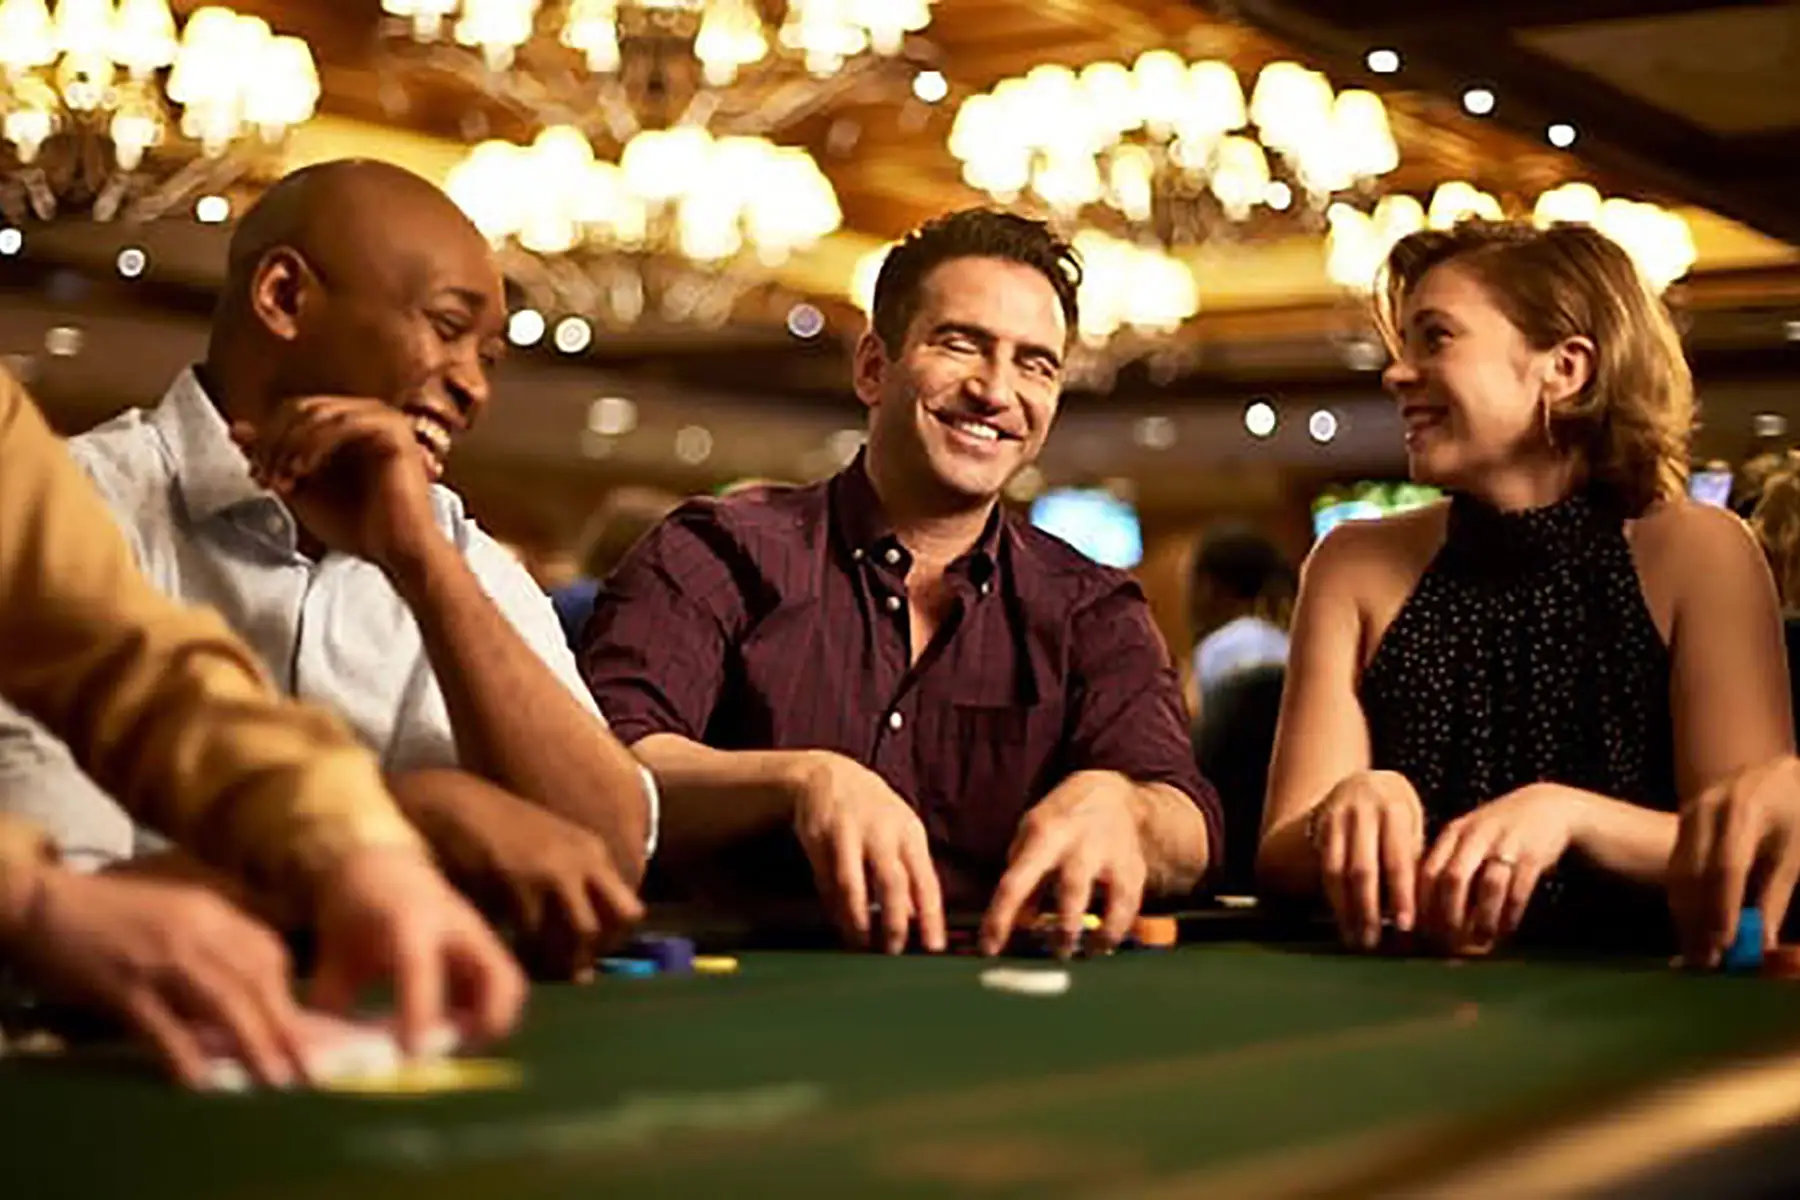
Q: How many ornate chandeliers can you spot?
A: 6